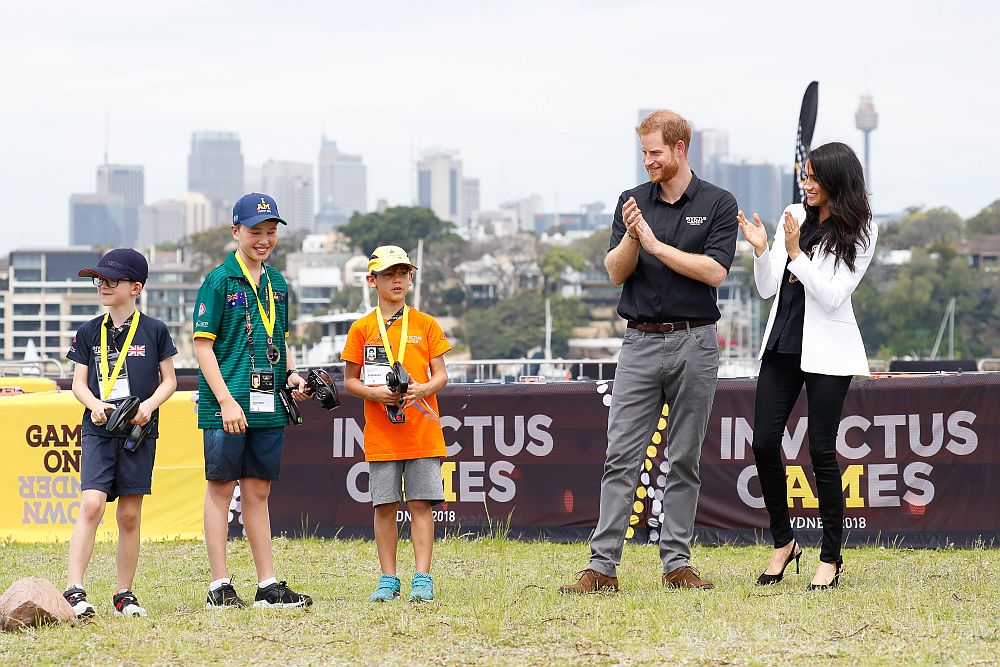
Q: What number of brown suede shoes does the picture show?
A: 2